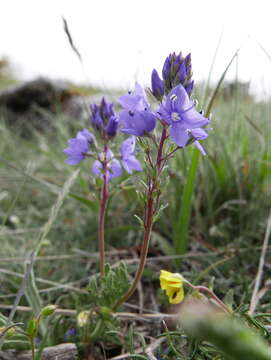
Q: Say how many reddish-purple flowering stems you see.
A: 2